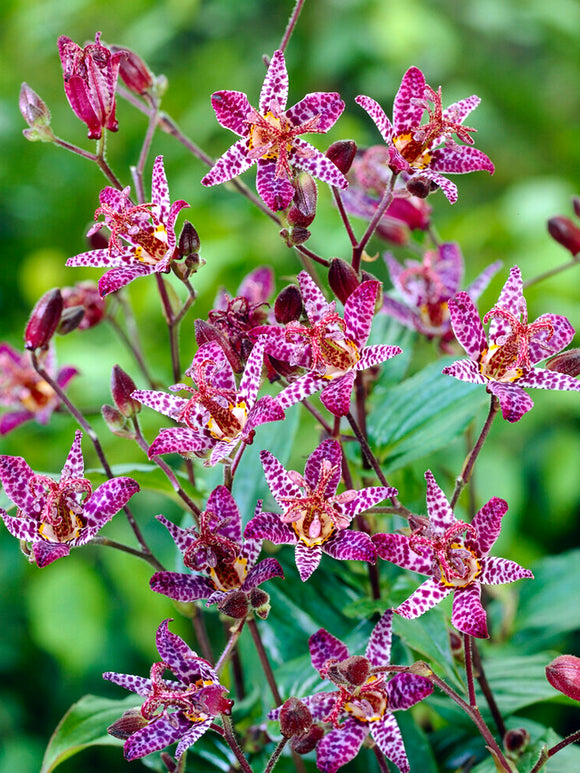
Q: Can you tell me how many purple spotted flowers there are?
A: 12